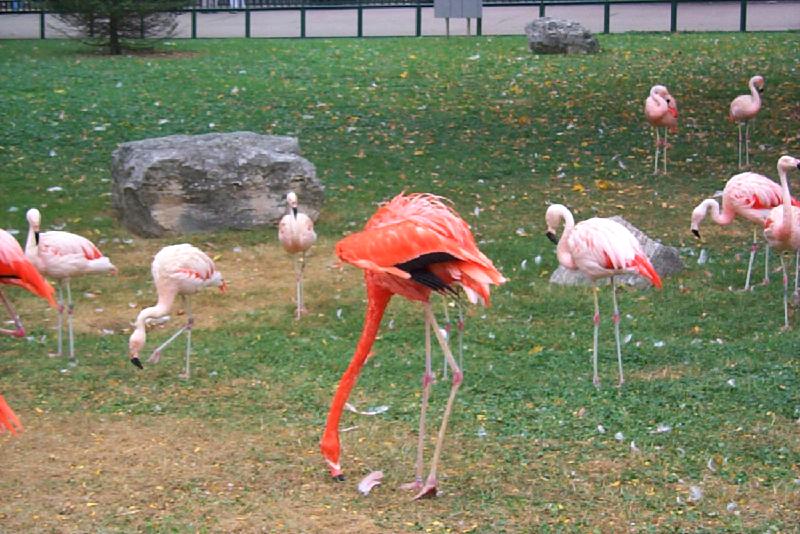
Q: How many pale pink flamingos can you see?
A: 8